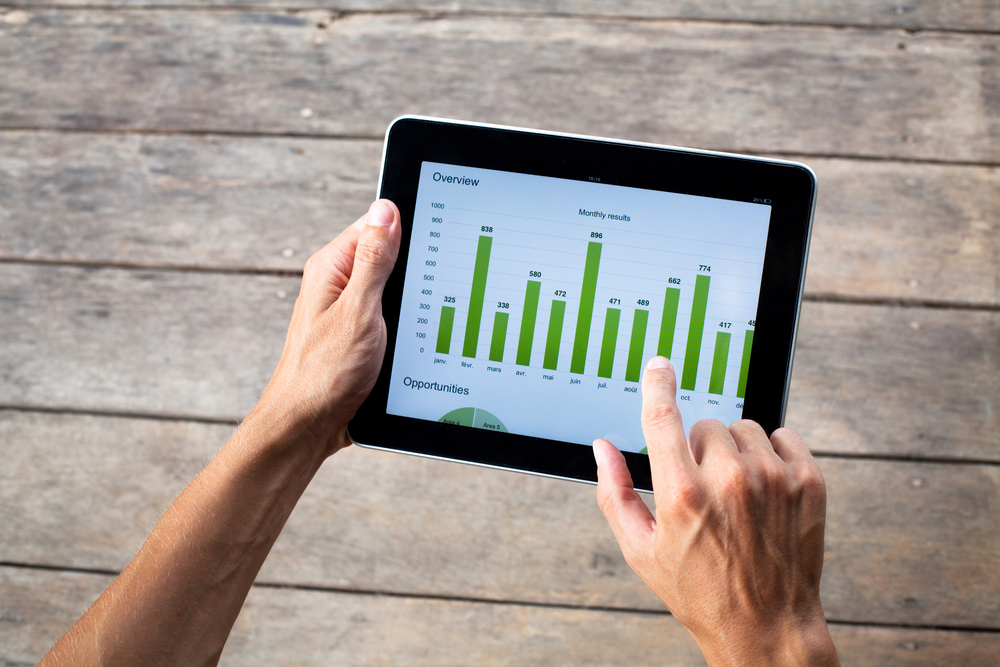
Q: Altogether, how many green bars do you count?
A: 12